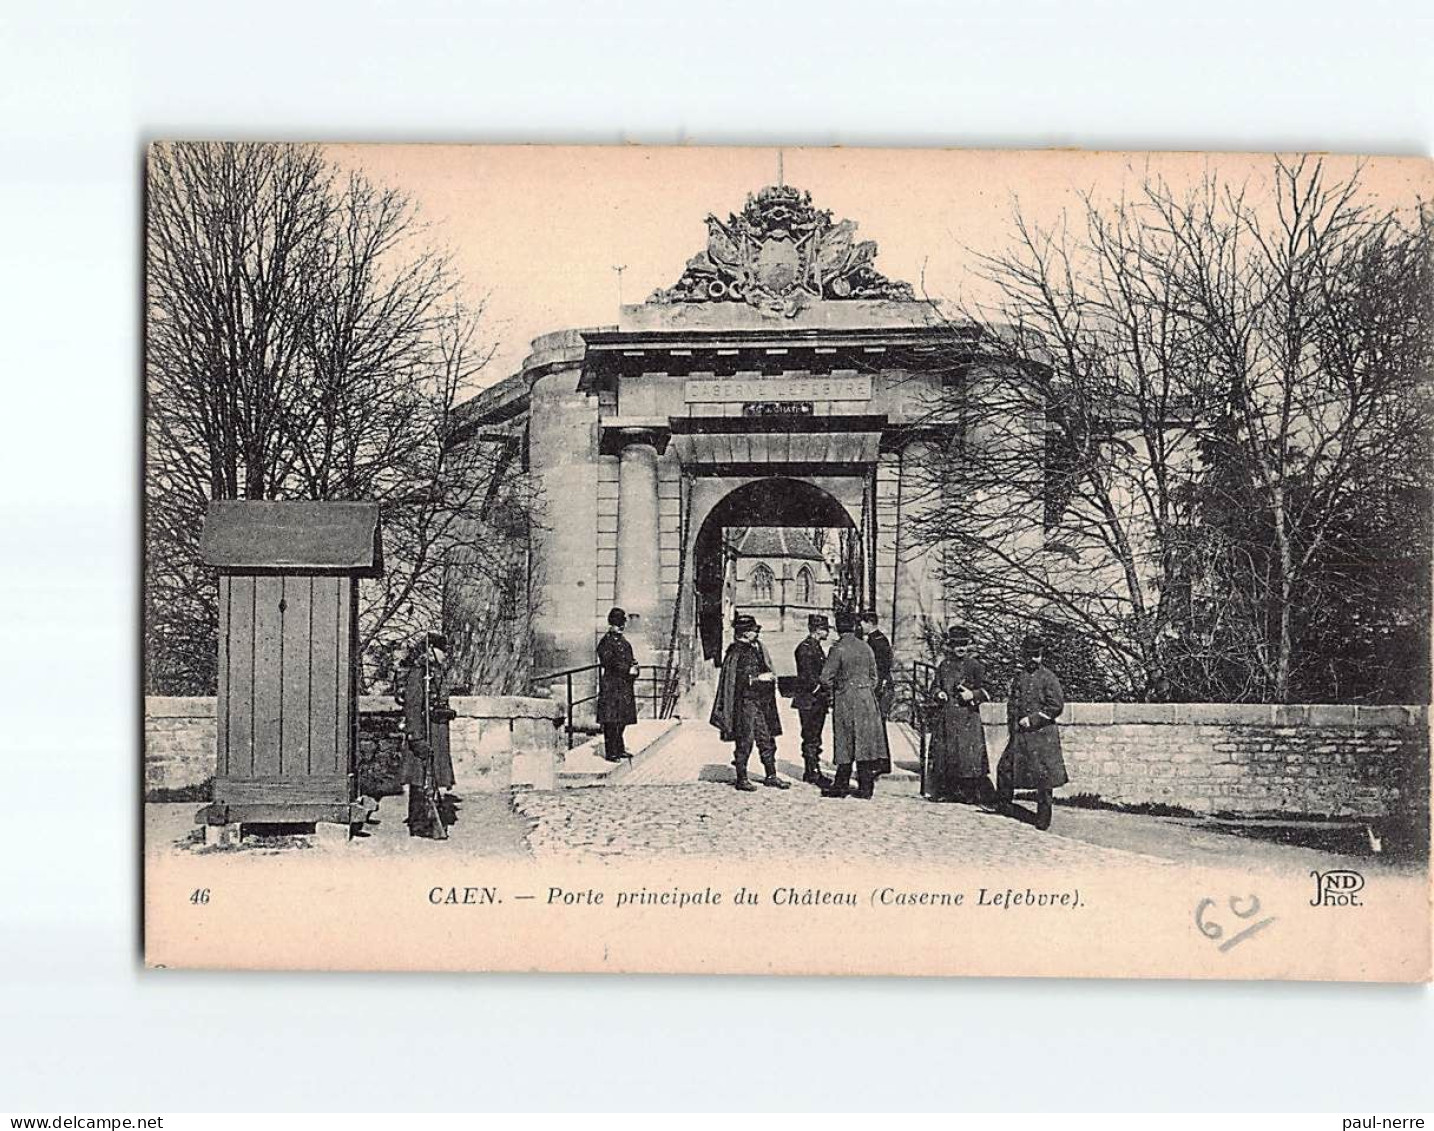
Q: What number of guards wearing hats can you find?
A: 8